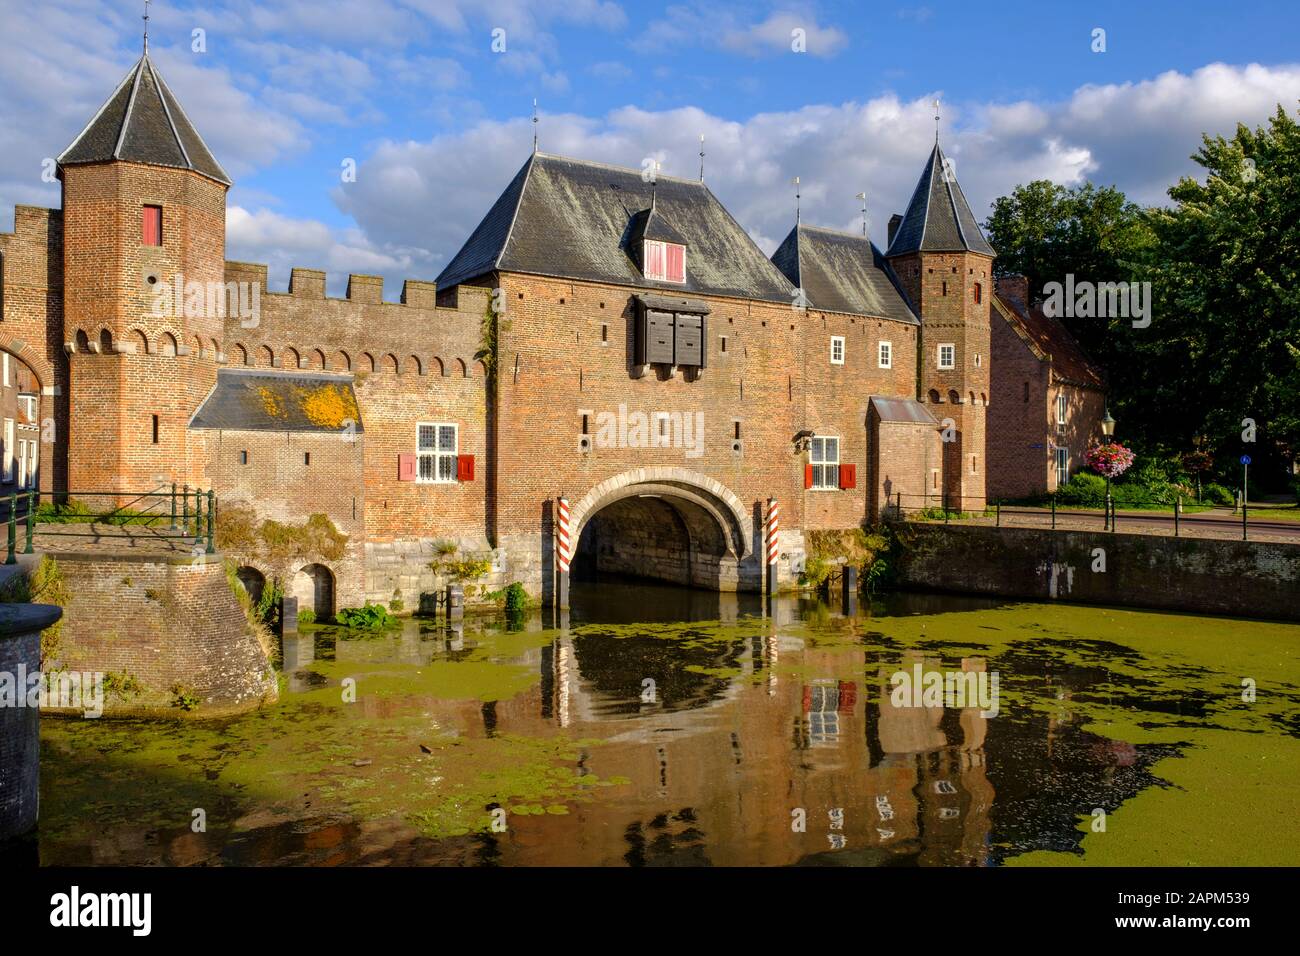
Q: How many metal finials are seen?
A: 7